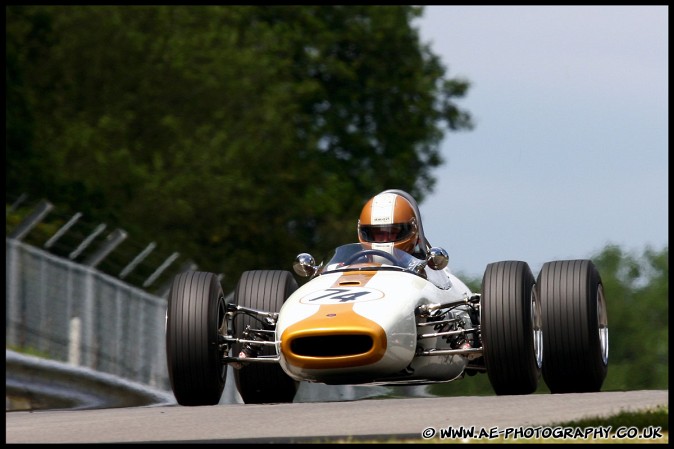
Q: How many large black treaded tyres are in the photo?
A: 4